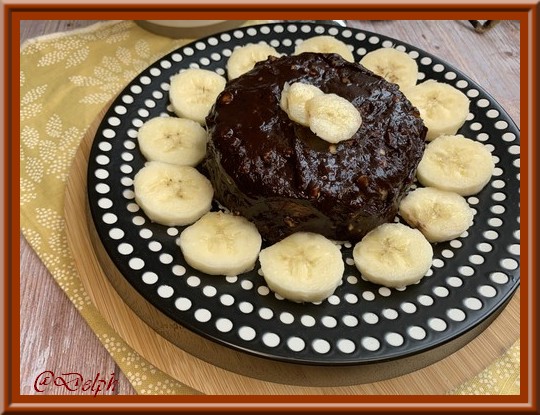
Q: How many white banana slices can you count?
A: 14